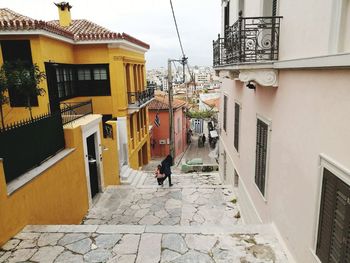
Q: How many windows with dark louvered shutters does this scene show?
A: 4